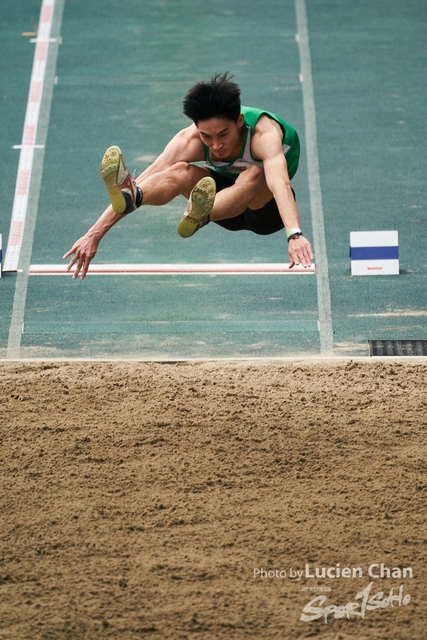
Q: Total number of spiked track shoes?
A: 2